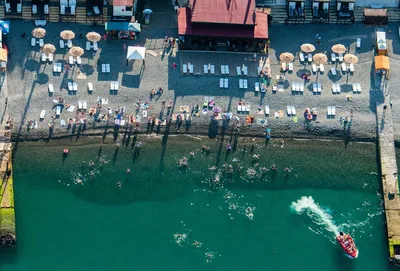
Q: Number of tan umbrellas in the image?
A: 10